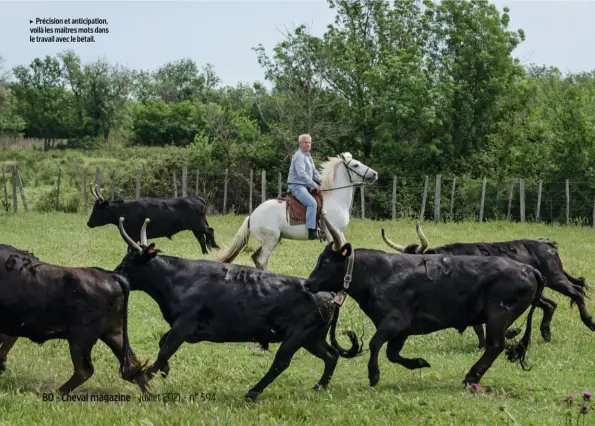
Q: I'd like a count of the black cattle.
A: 5